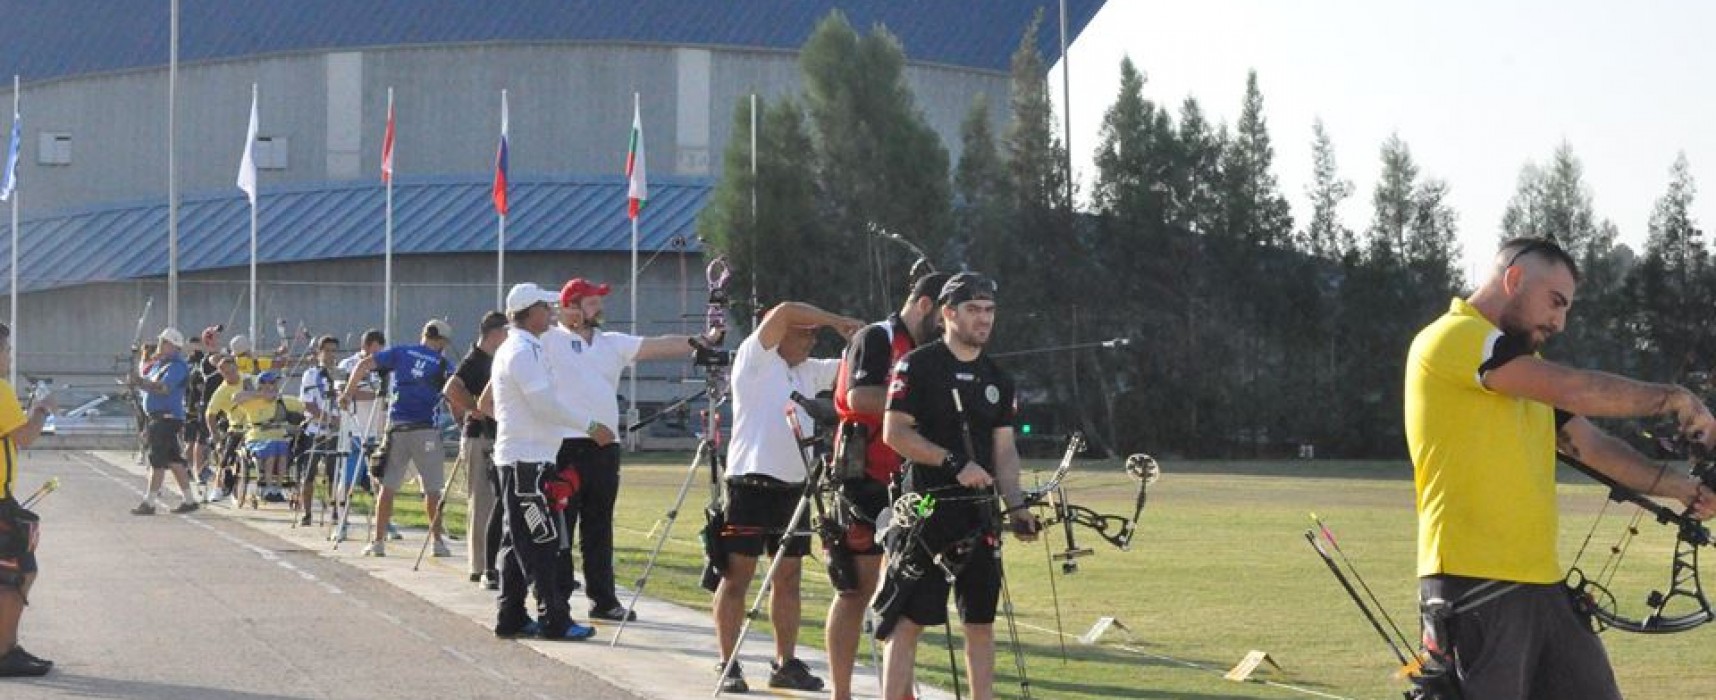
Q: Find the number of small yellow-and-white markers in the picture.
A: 2